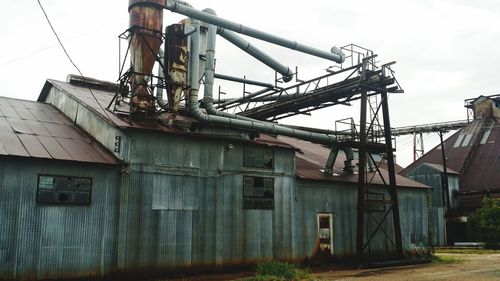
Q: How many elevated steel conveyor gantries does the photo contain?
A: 2